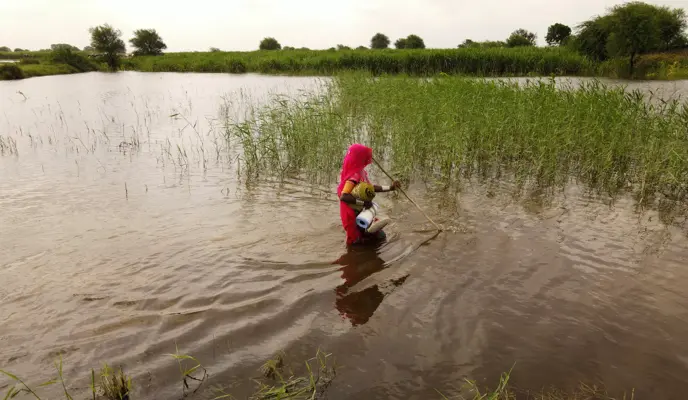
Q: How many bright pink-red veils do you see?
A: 1